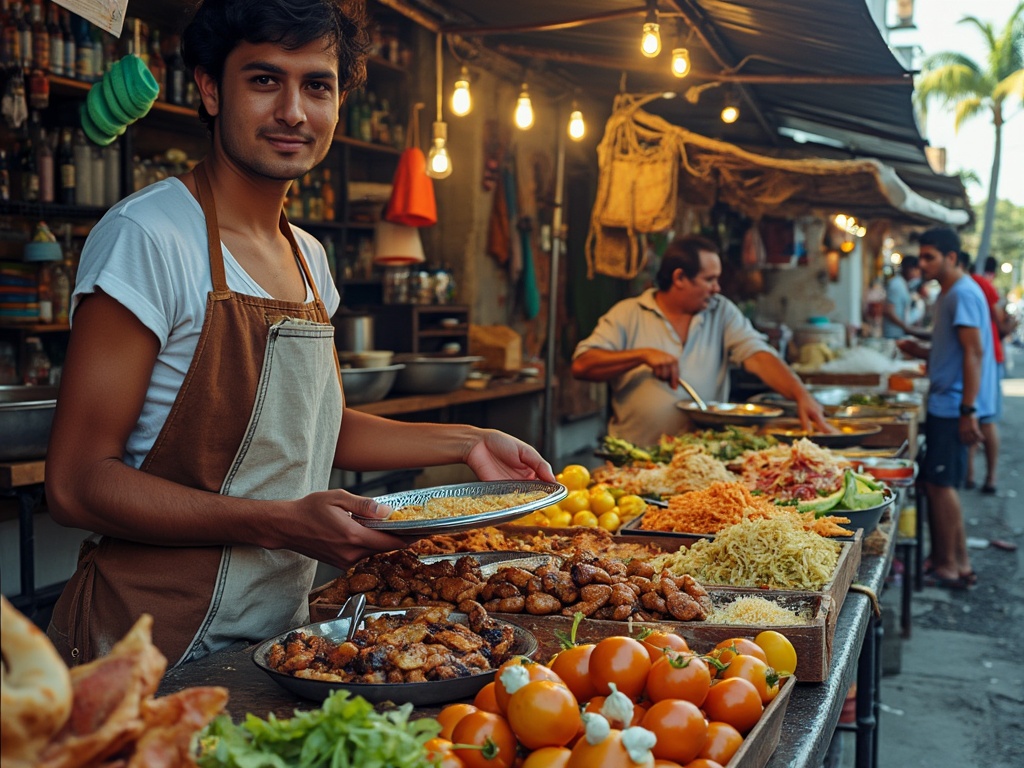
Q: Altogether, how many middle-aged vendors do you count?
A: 1